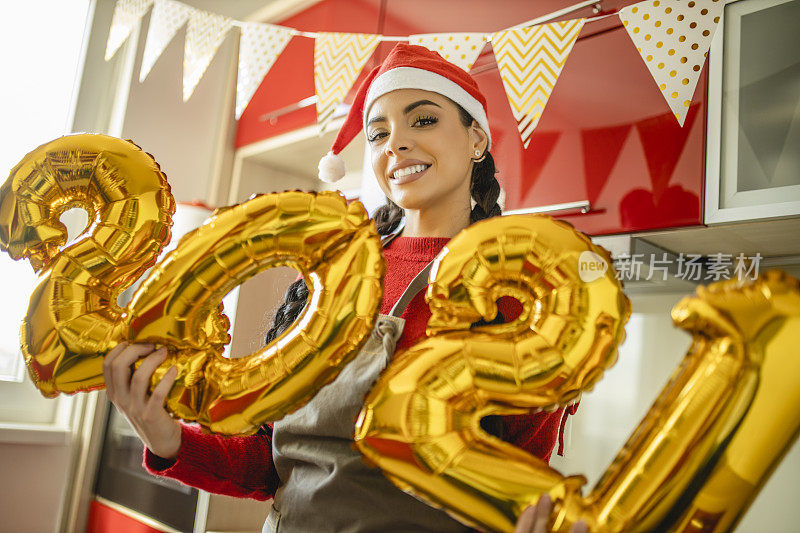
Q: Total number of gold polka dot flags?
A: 4